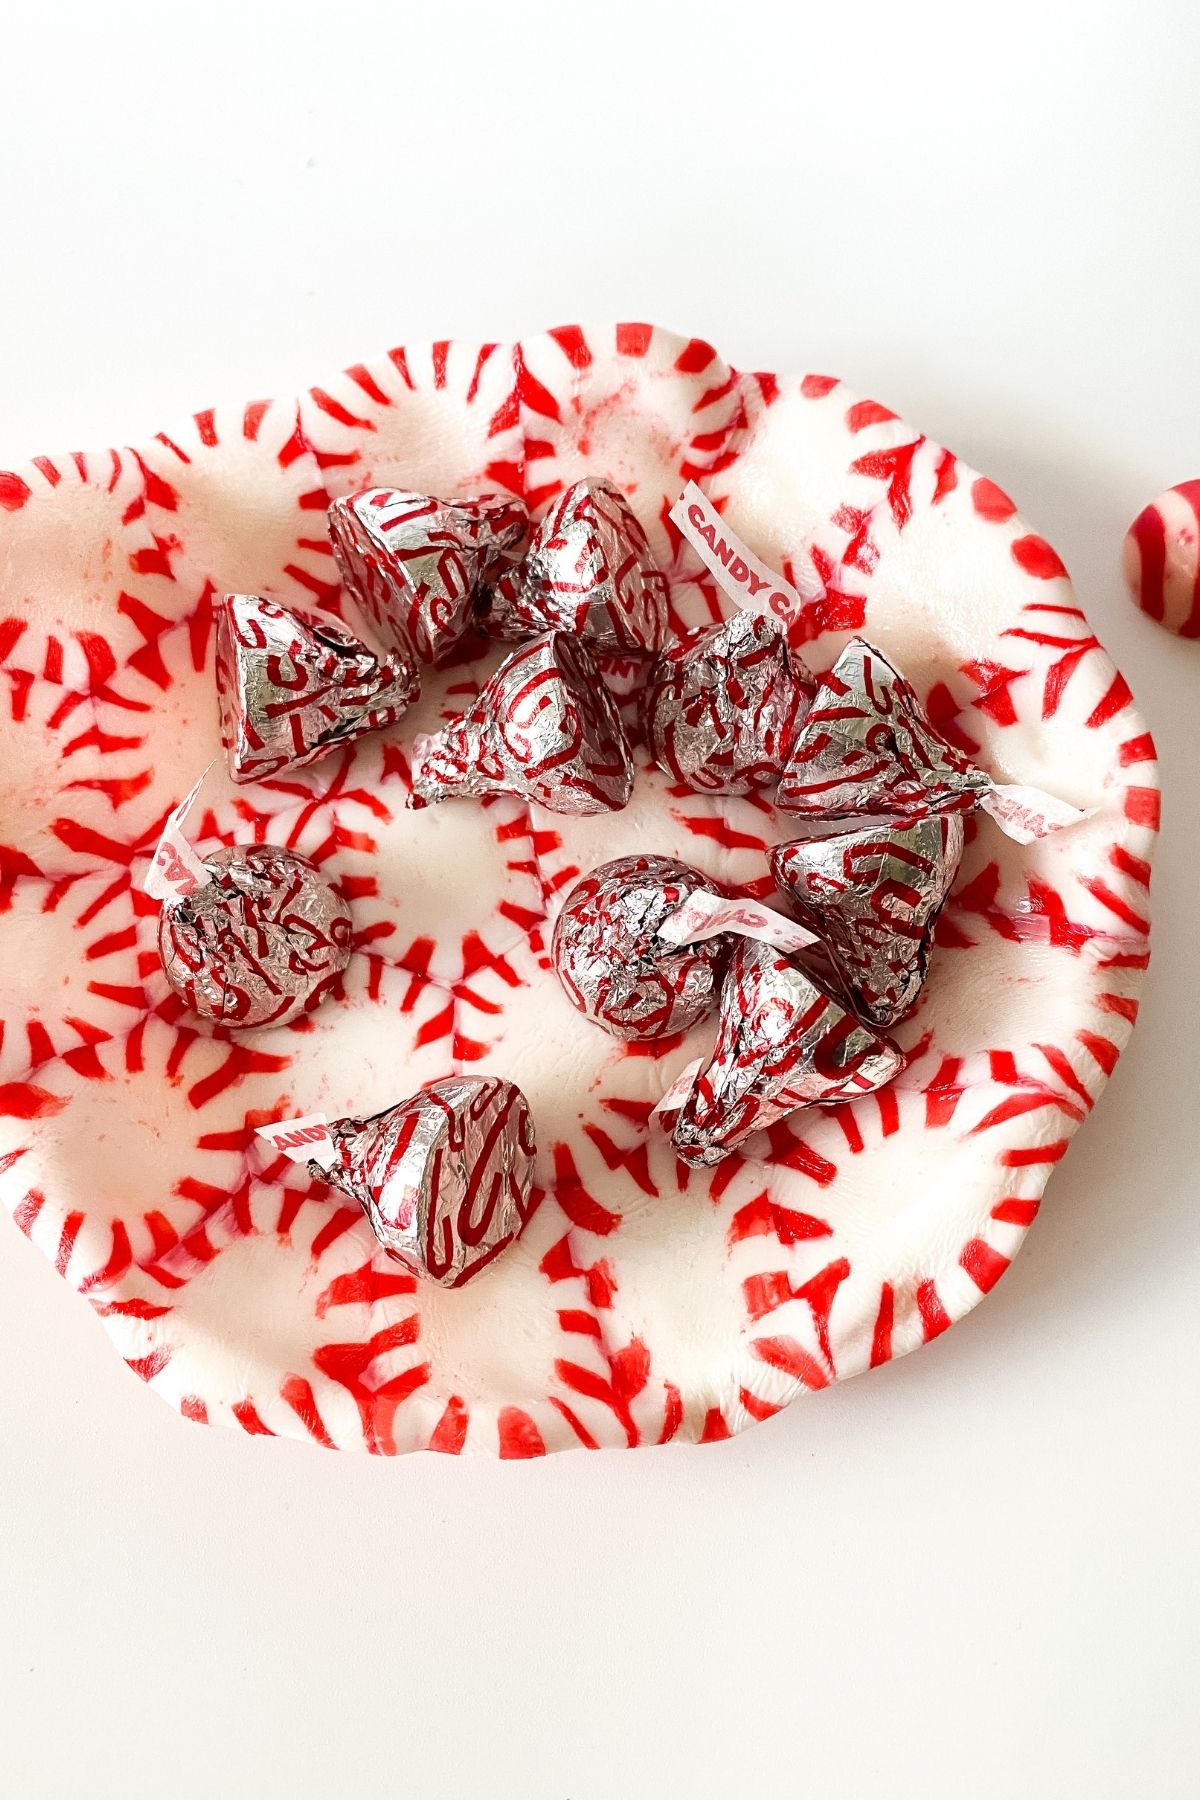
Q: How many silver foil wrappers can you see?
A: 11